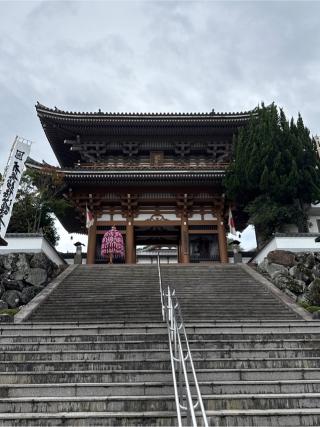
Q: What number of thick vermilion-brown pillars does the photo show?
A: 4